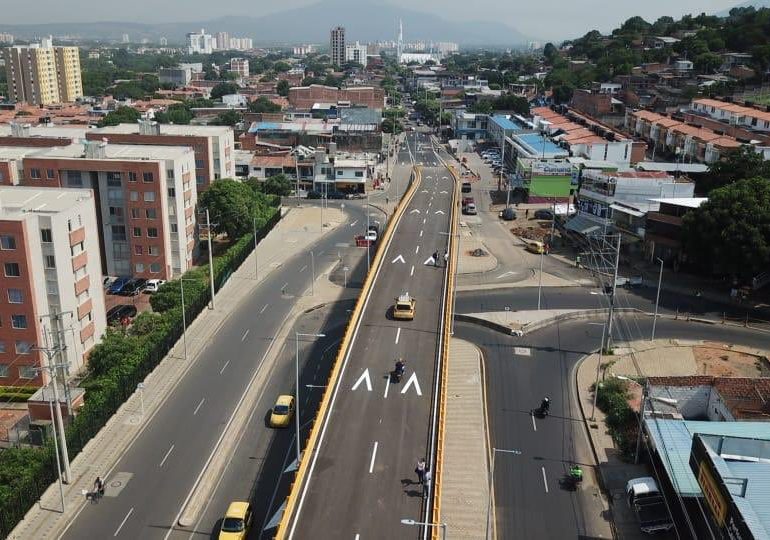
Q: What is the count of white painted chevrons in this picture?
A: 10